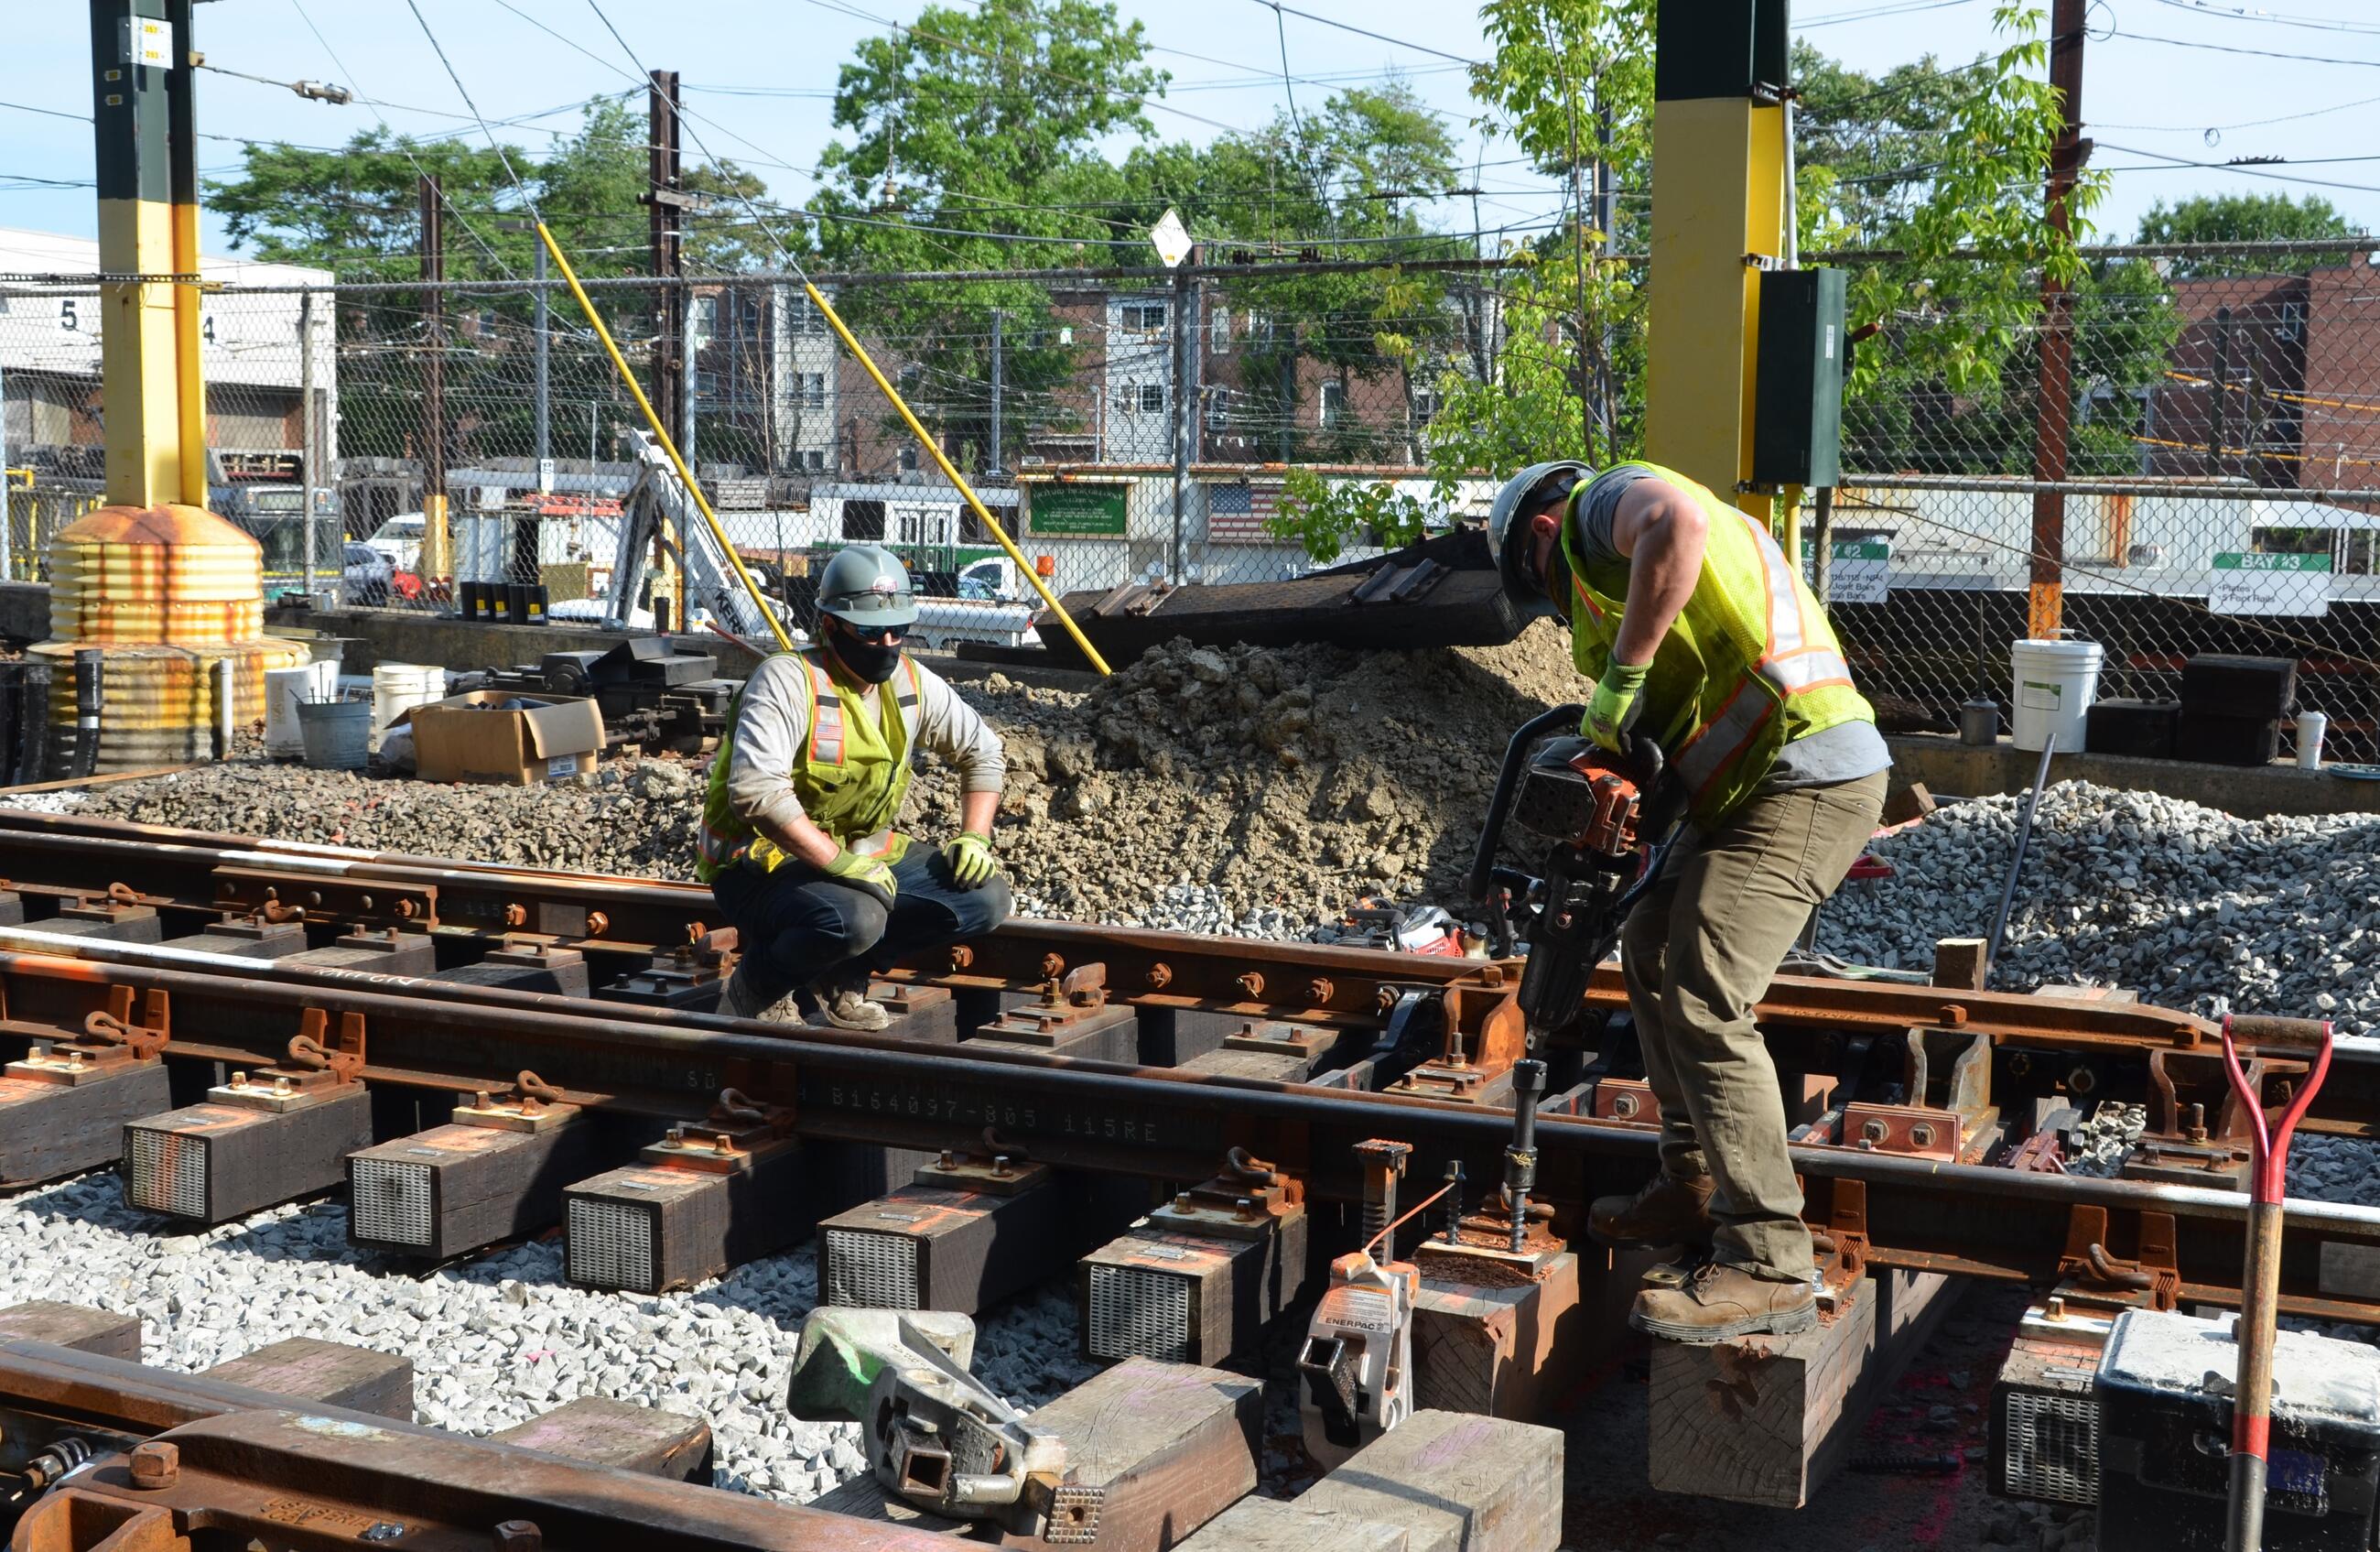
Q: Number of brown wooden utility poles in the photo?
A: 3